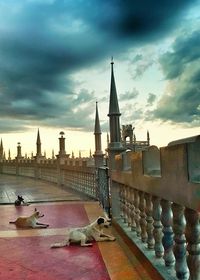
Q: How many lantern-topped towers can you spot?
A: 2